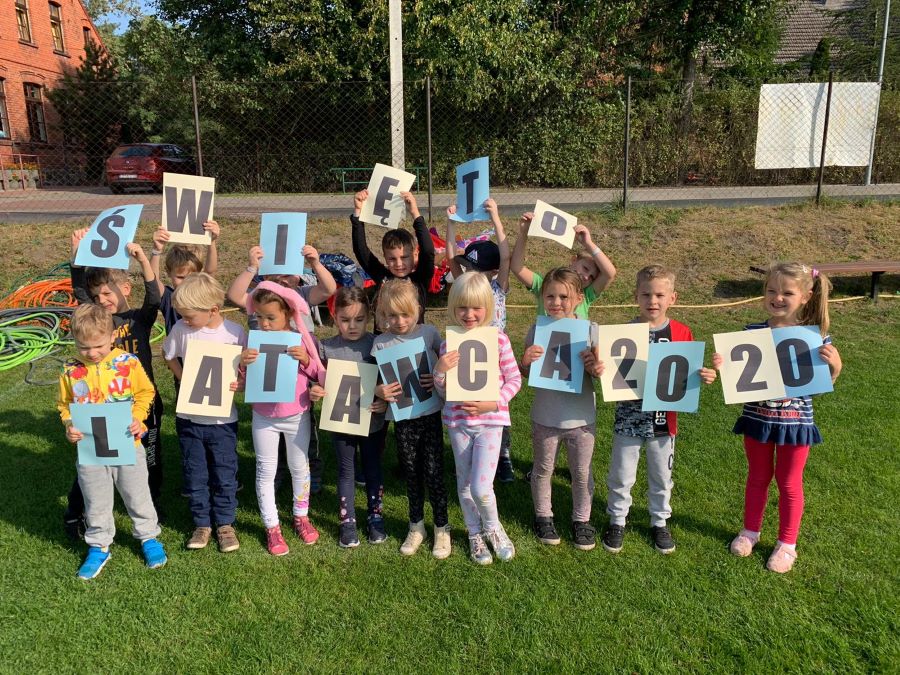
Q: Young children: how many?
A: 15